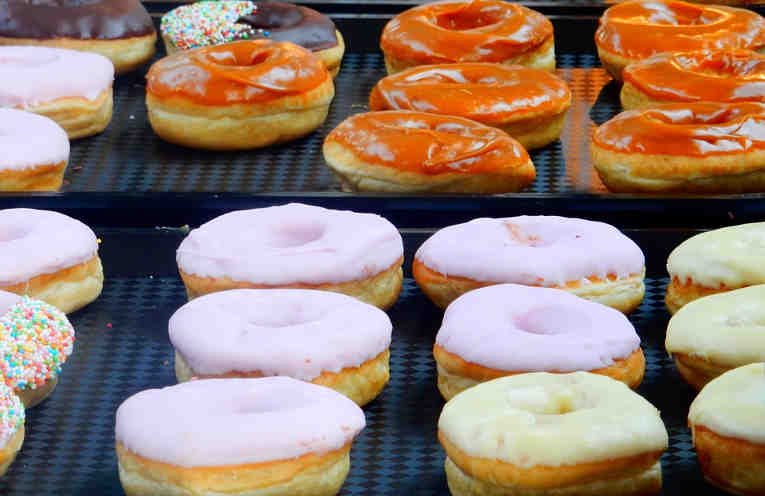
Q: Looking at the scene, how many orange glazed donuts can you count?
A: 7